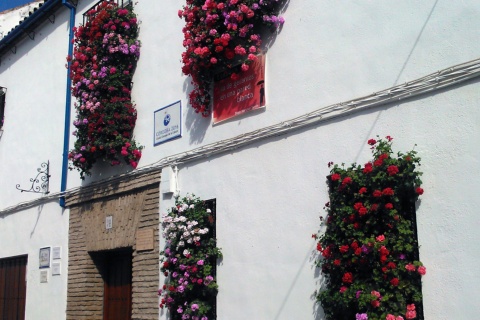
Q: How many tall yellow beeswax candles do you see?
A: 0